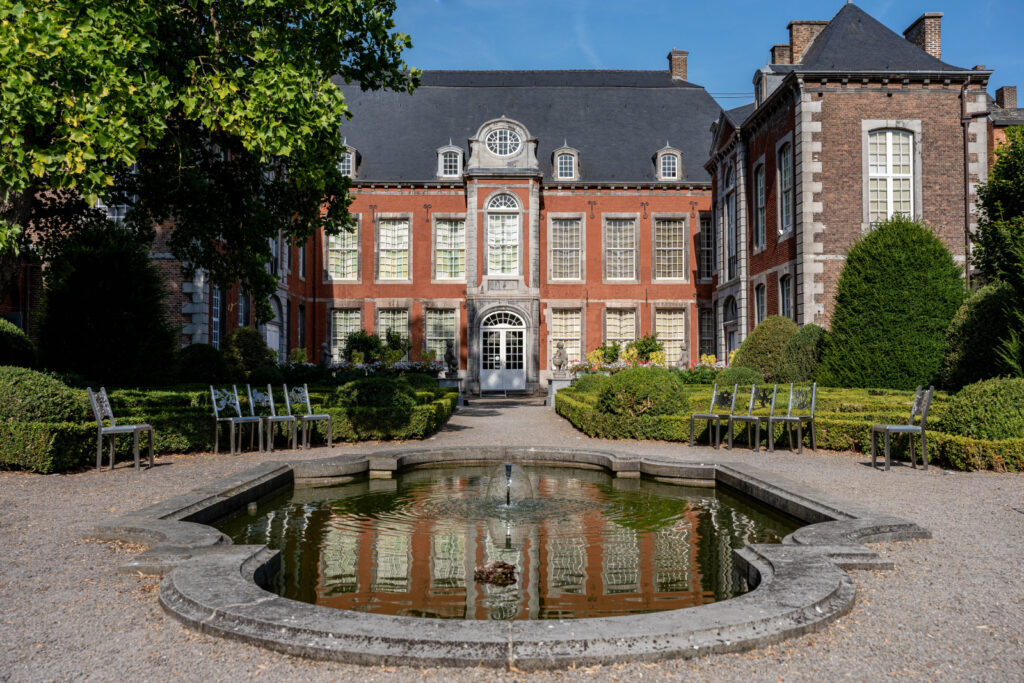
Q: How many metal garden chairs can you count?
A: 8